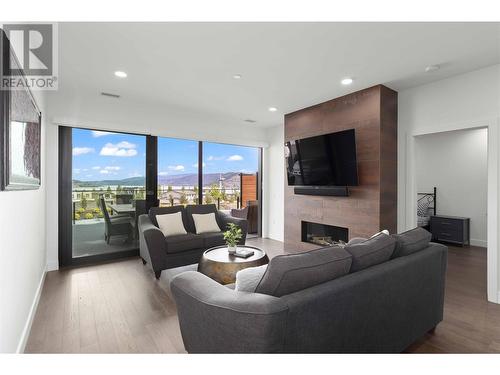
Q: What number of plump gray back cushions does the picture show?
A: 5